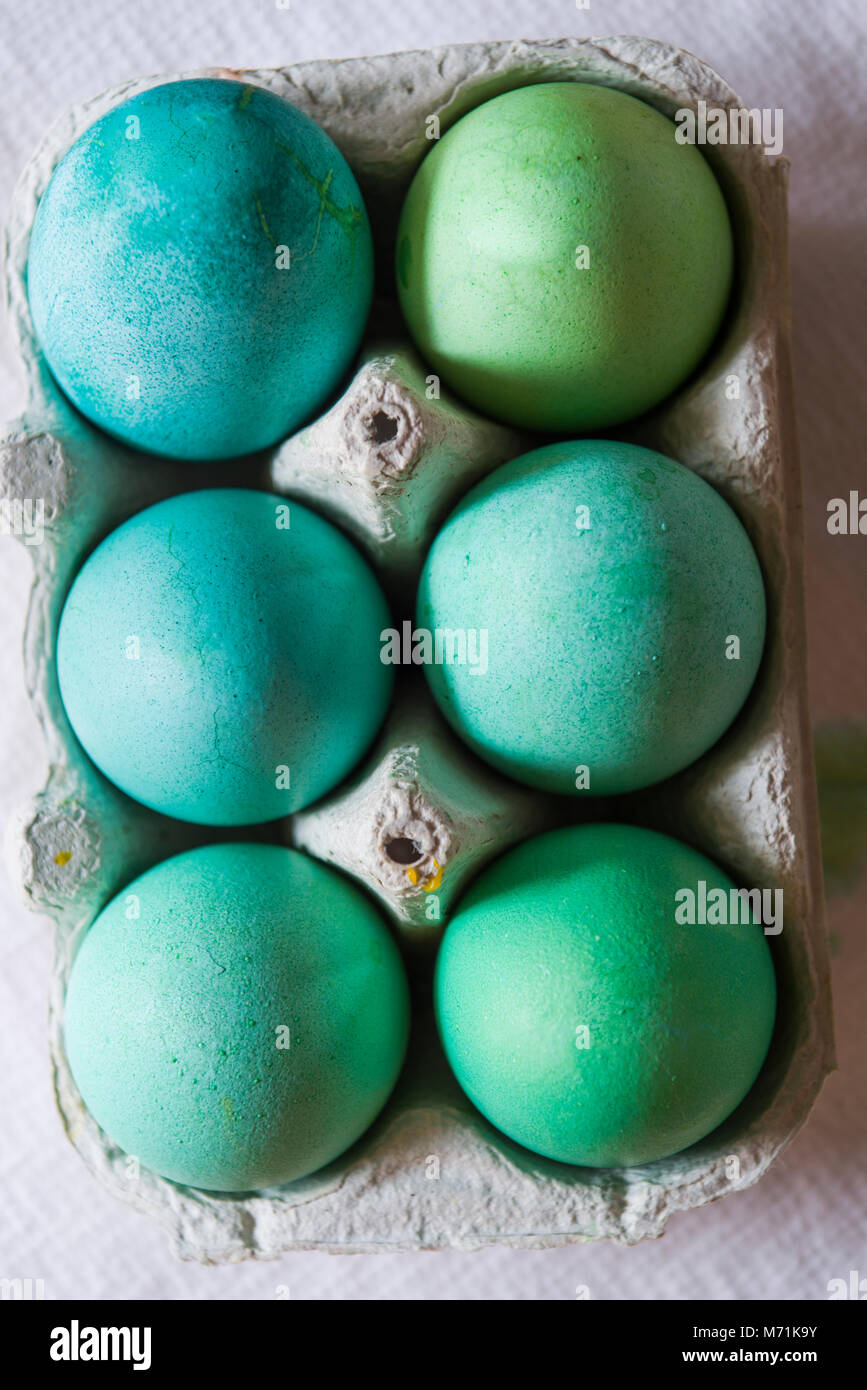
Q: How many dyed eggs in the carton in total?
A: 6